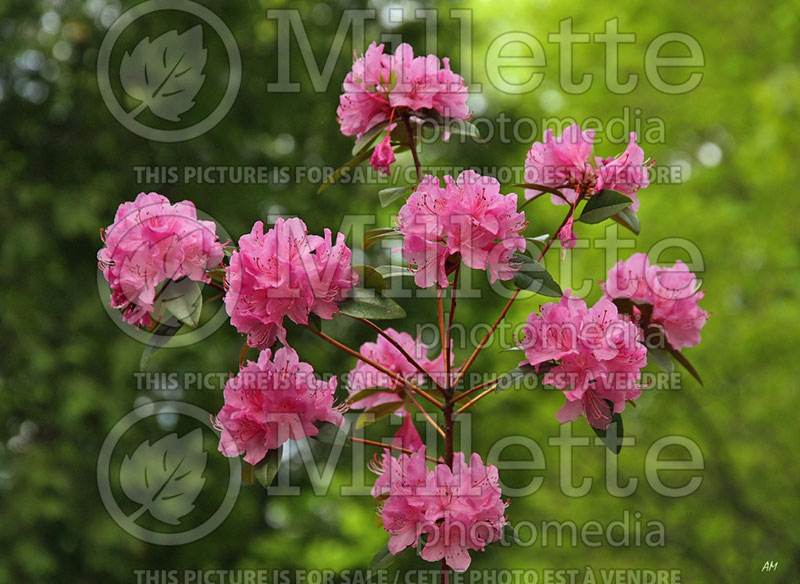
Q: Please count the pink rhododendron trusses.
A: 10